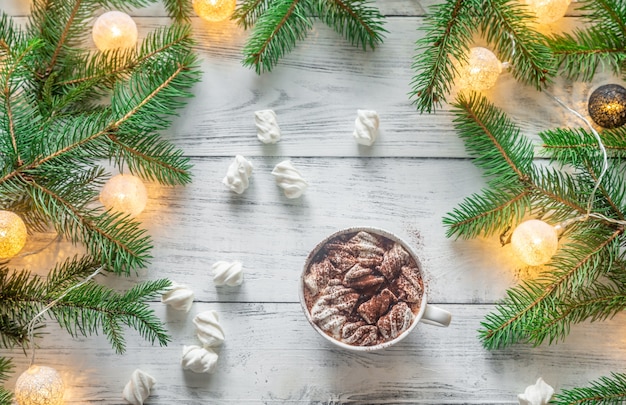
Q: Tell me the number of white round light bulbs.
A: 8